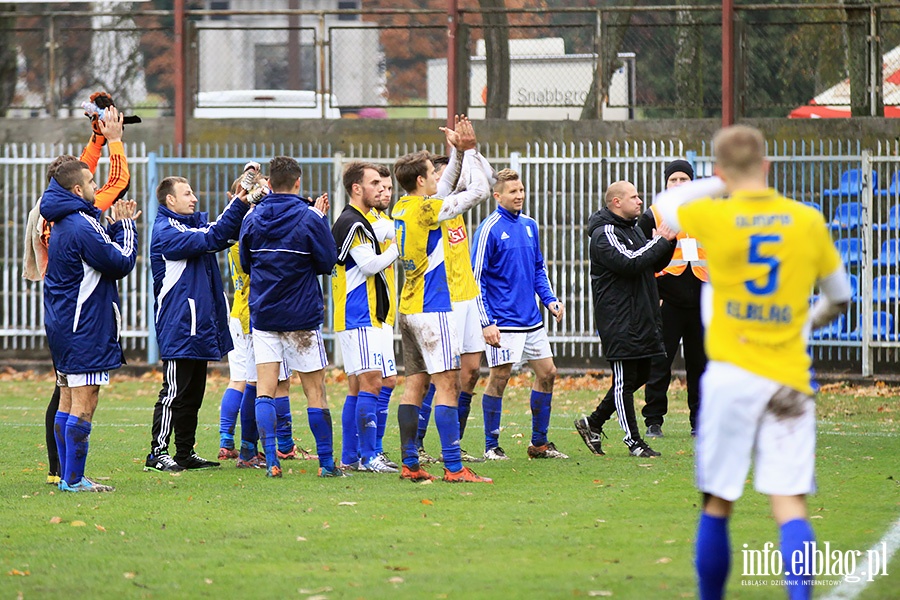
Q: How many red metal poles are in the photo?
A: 3